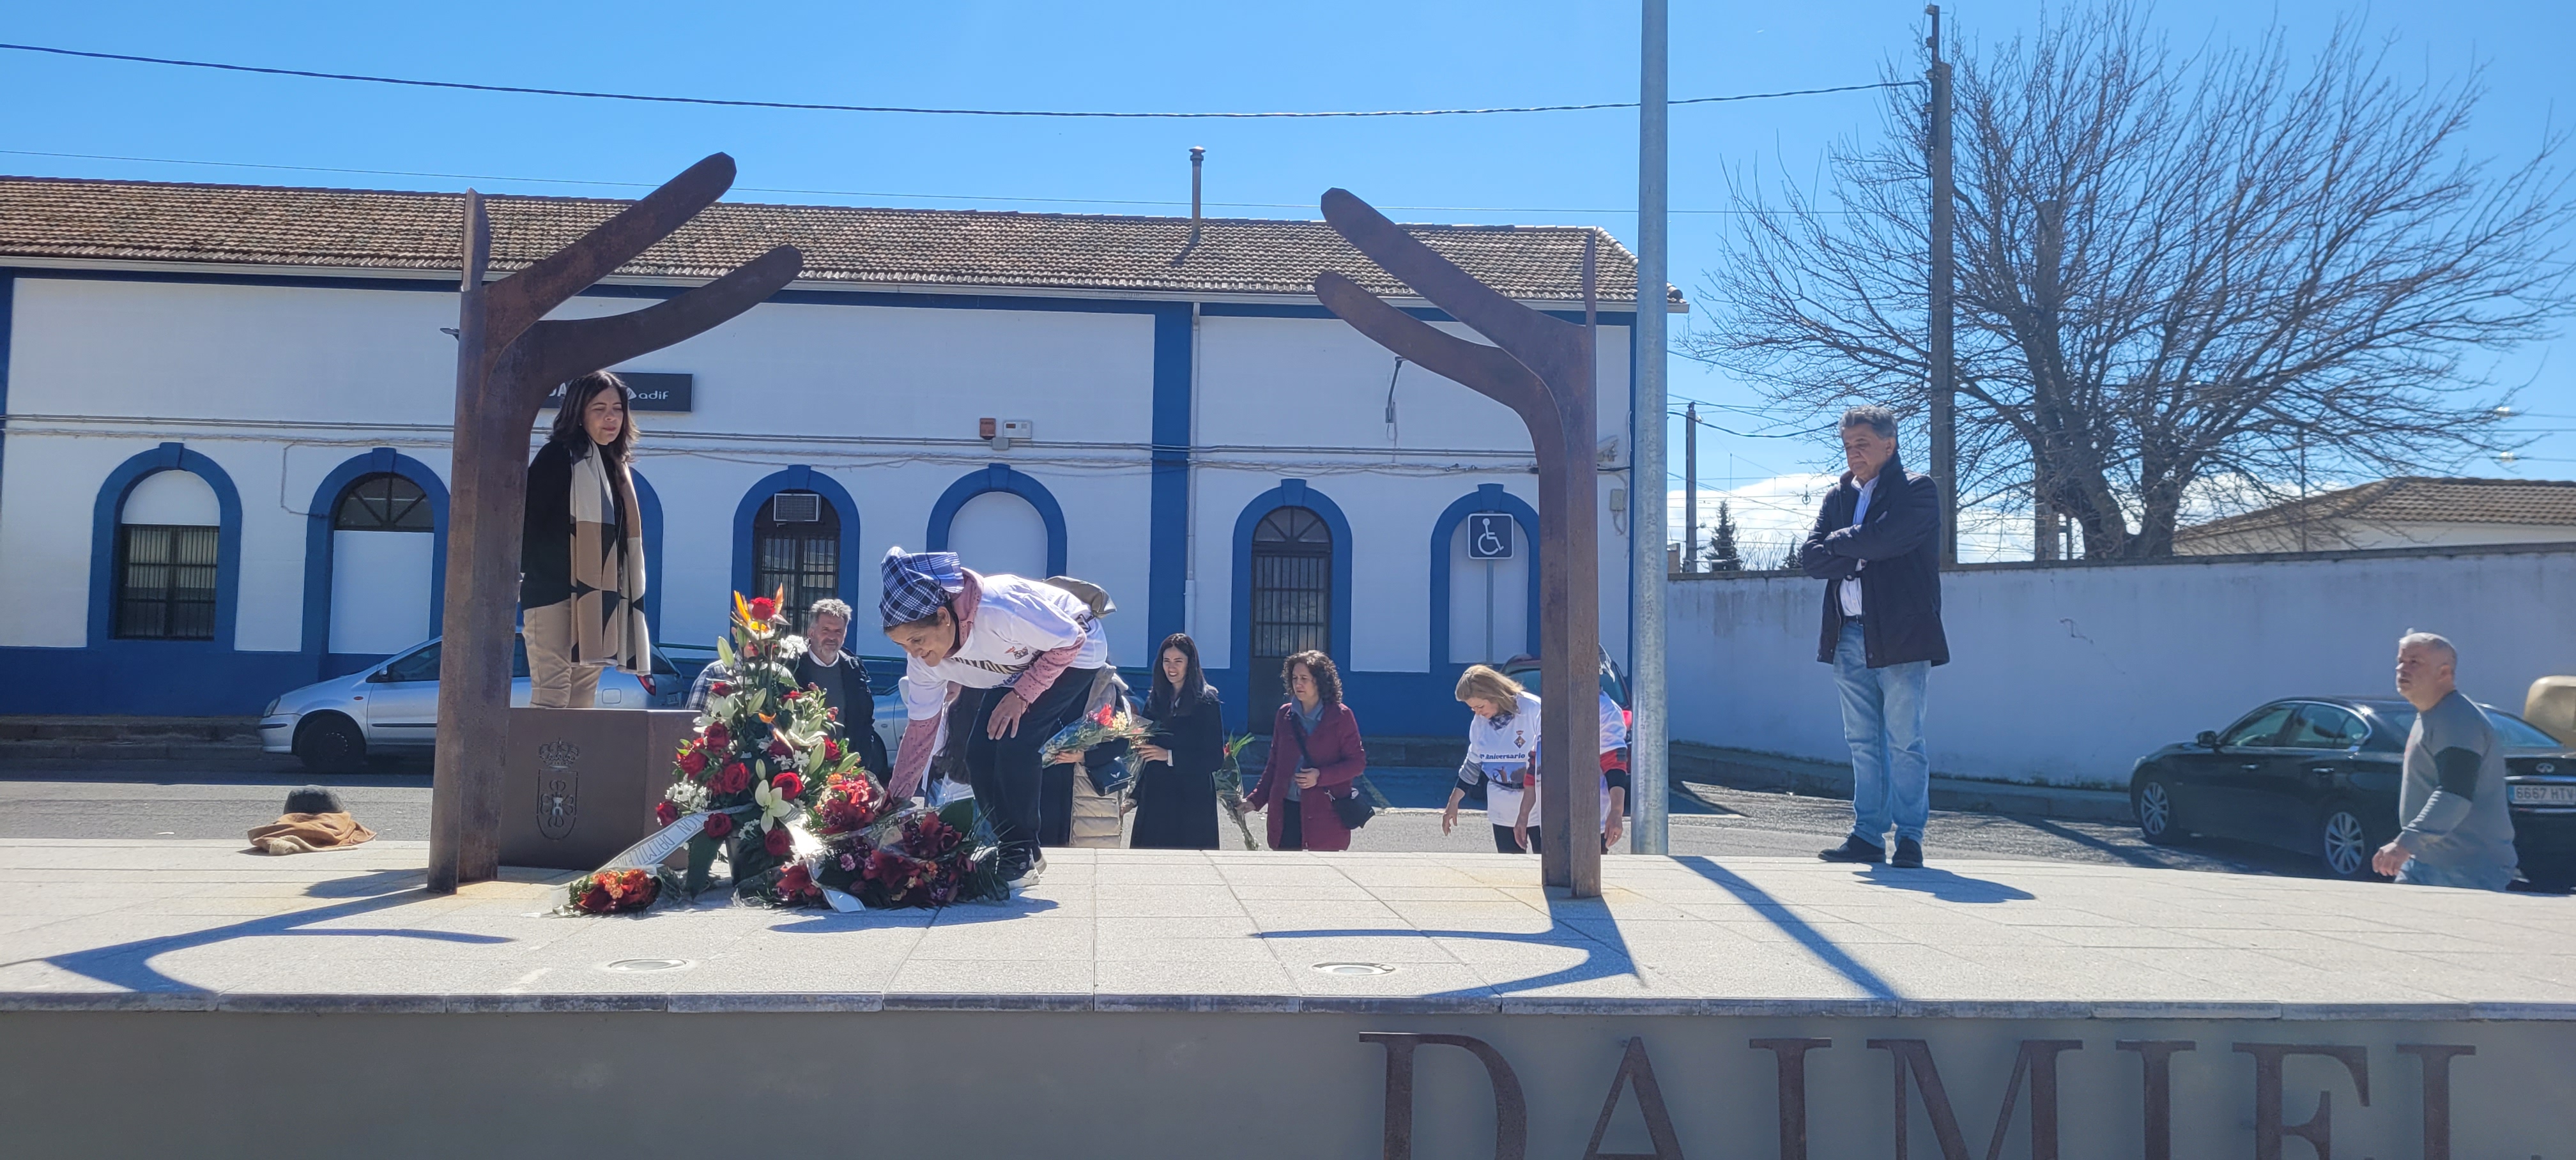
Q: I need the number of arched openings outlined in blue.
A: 7